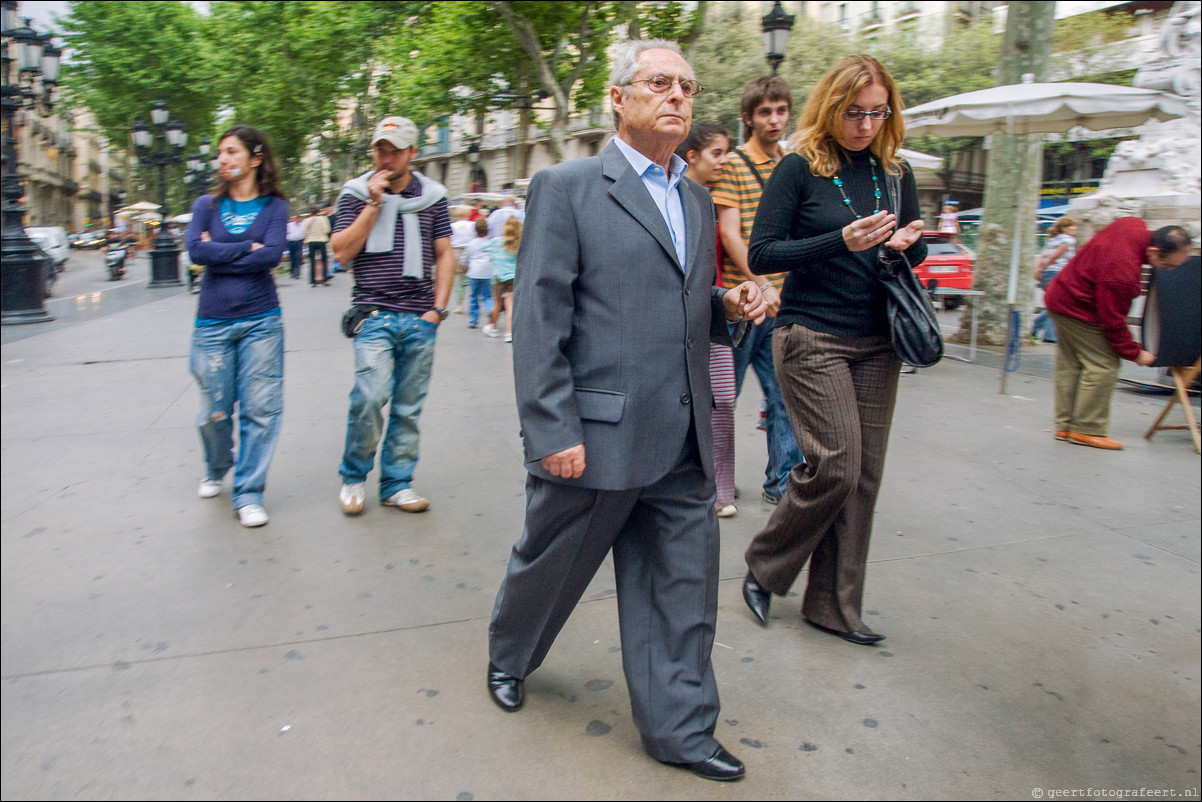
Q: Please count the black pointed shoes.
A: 2